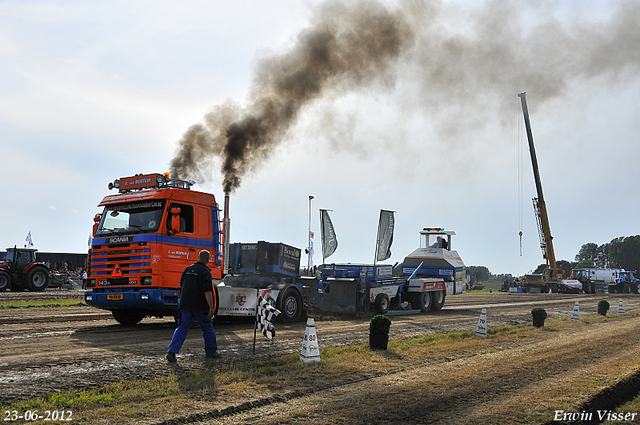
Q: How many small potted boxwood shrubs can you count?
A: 3